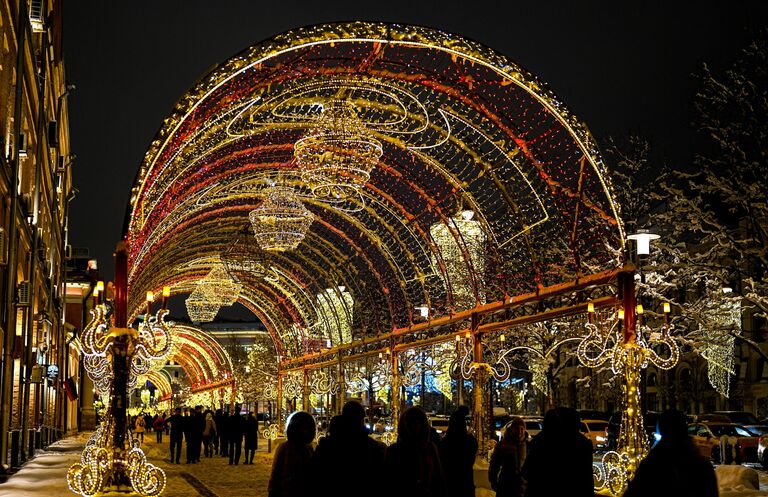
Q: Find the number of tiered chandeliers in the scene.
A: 5